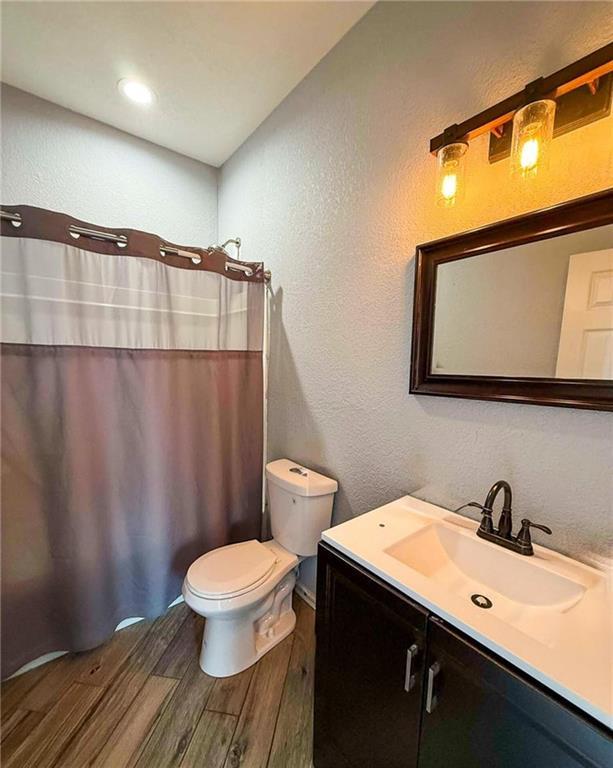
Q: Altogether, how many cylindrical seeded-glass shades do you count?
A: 2